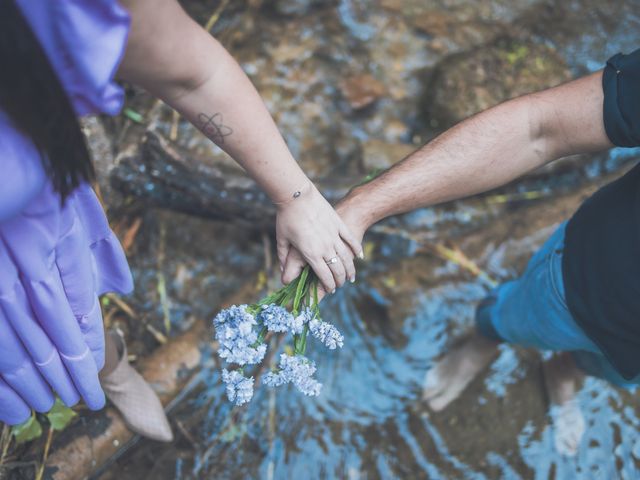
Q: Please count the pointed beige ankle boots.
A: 1